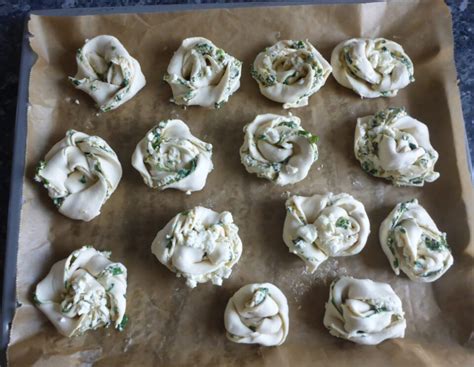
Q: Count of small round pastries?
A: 14